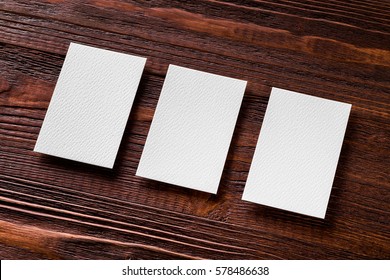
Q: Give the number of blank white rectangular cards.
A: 3